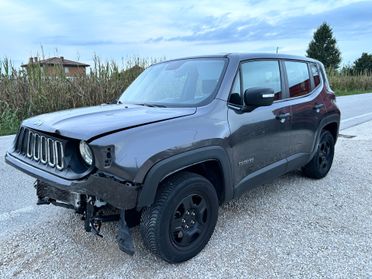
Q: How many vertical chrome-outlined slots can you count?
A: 5